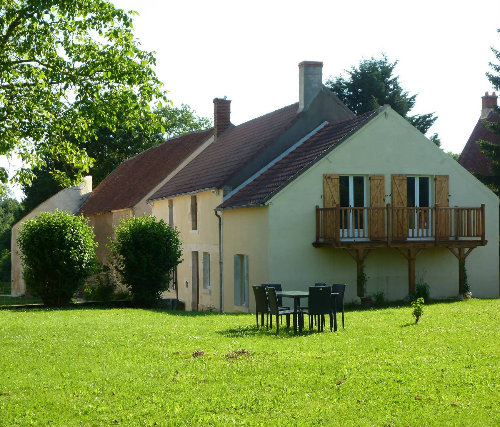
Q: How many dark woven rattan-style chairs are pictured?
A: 6